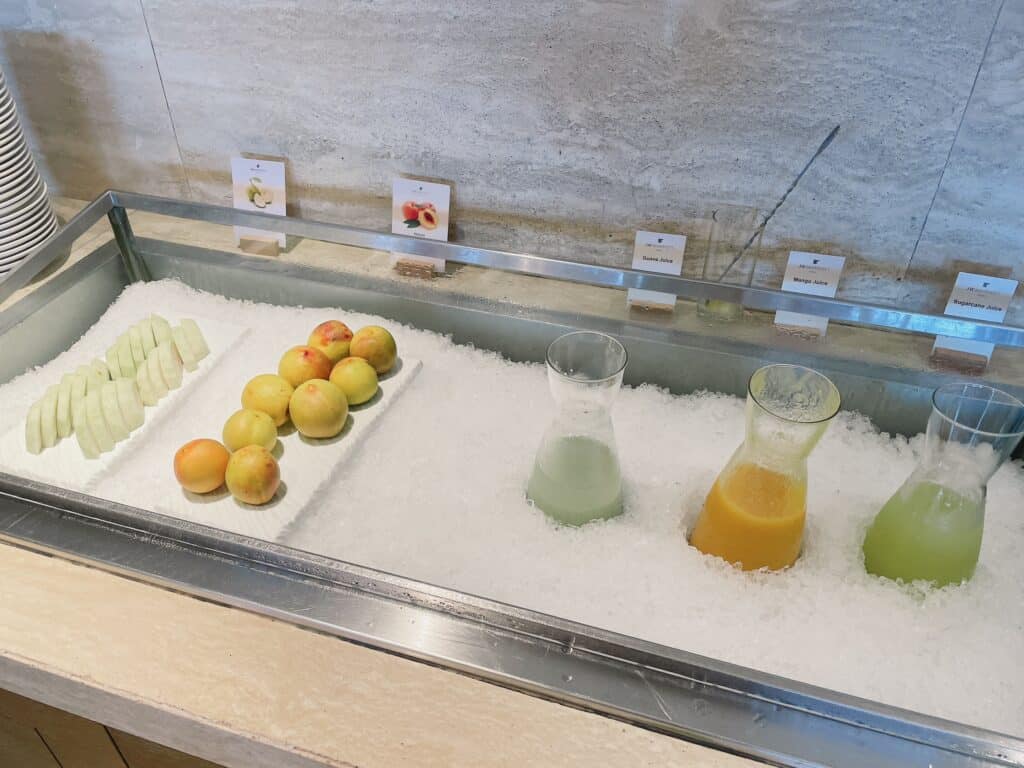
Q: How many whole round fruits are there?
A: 9